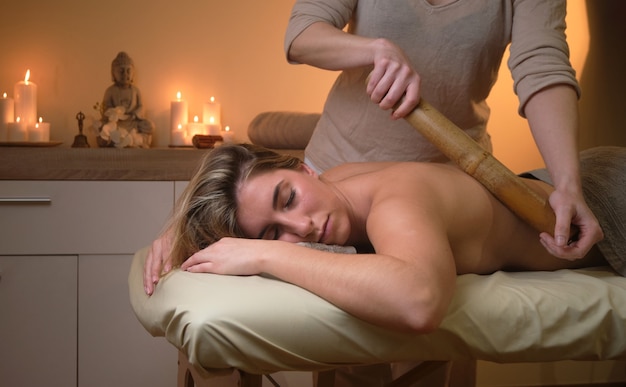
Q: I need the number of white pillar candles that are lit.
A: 11